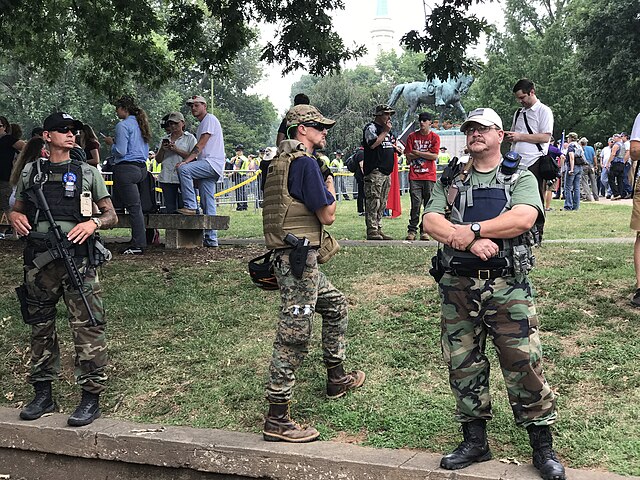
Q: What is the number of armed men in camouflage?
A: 3